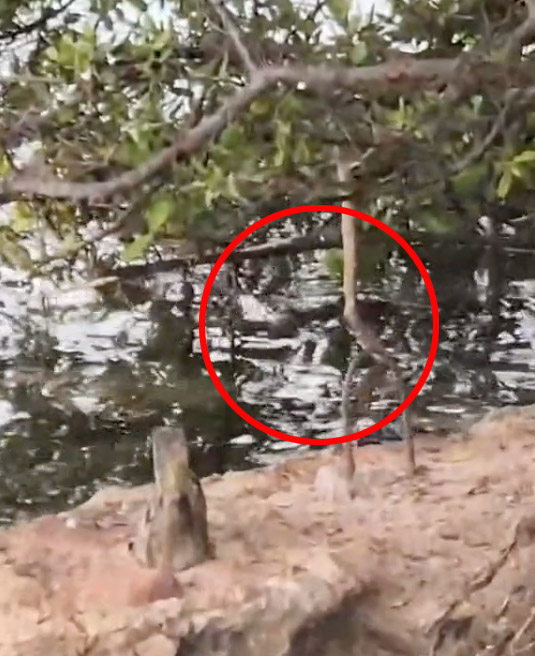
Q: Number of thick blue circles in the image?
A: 0